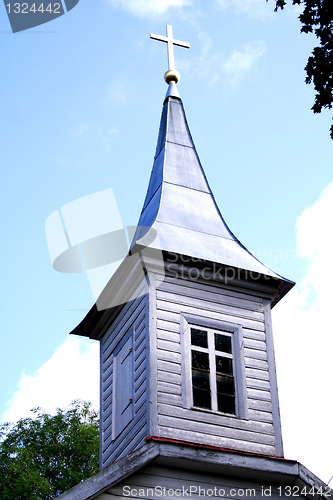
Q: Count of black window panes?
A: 4